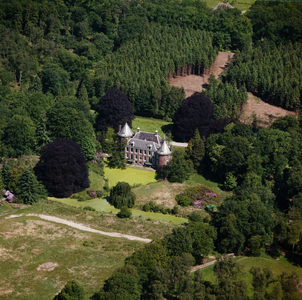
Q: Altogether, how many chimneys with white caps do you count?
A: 2